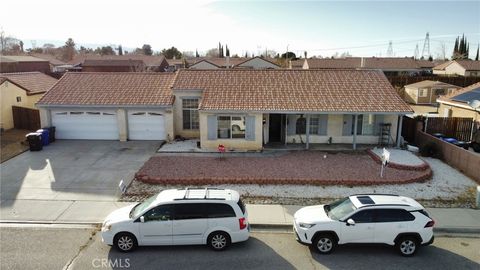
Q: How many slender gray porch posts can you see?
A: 3